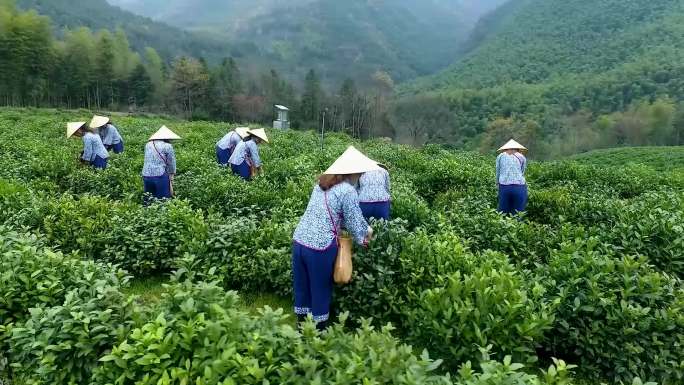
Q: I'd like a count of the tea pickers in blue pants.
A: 8